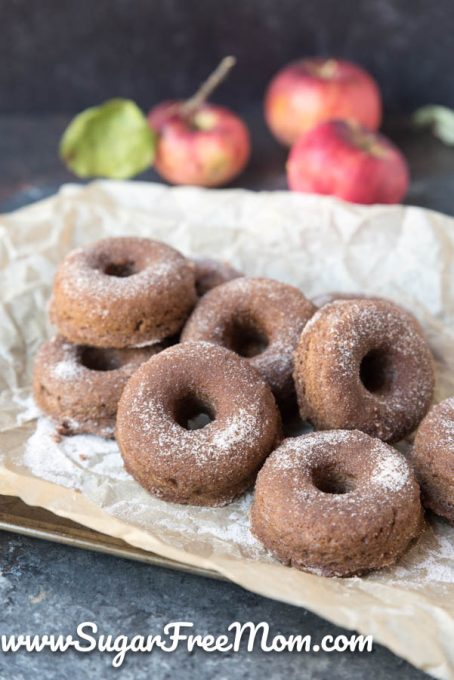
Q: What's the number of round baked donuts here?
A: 9